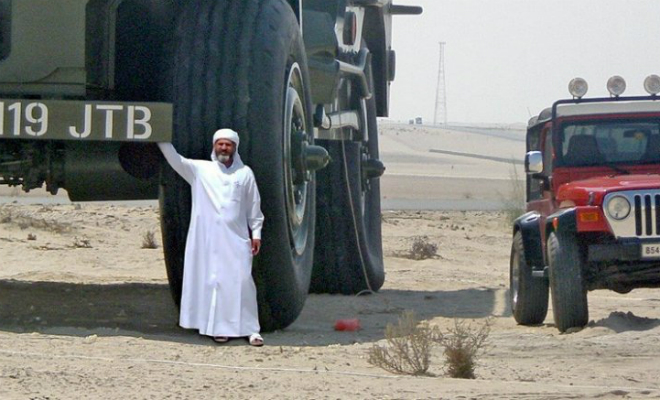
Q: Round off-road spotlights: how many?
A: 3